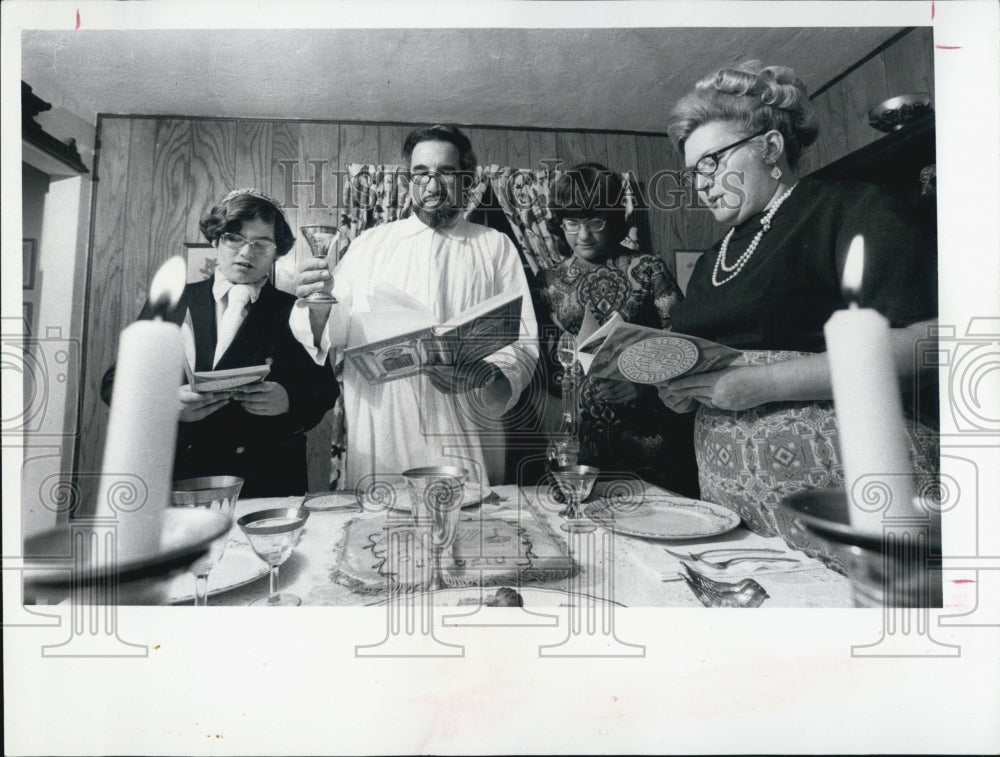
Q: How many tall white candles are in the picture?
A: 2